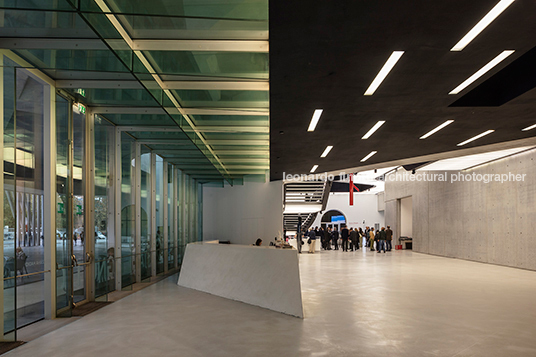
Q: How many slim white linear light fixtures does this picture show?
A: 11